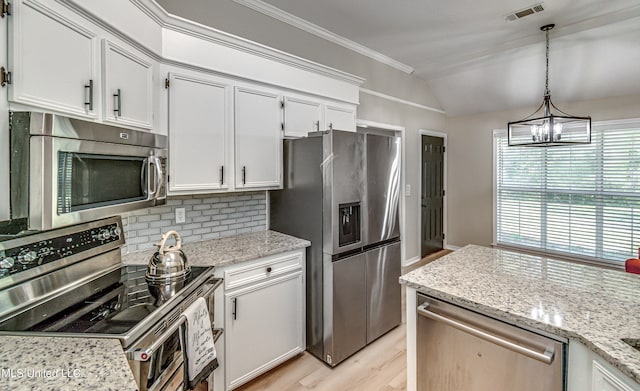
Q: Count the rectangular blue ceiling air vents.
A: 0